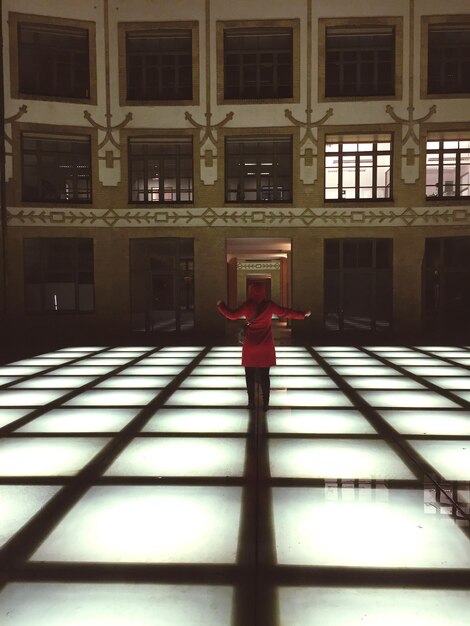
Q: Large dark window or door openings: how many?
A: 12